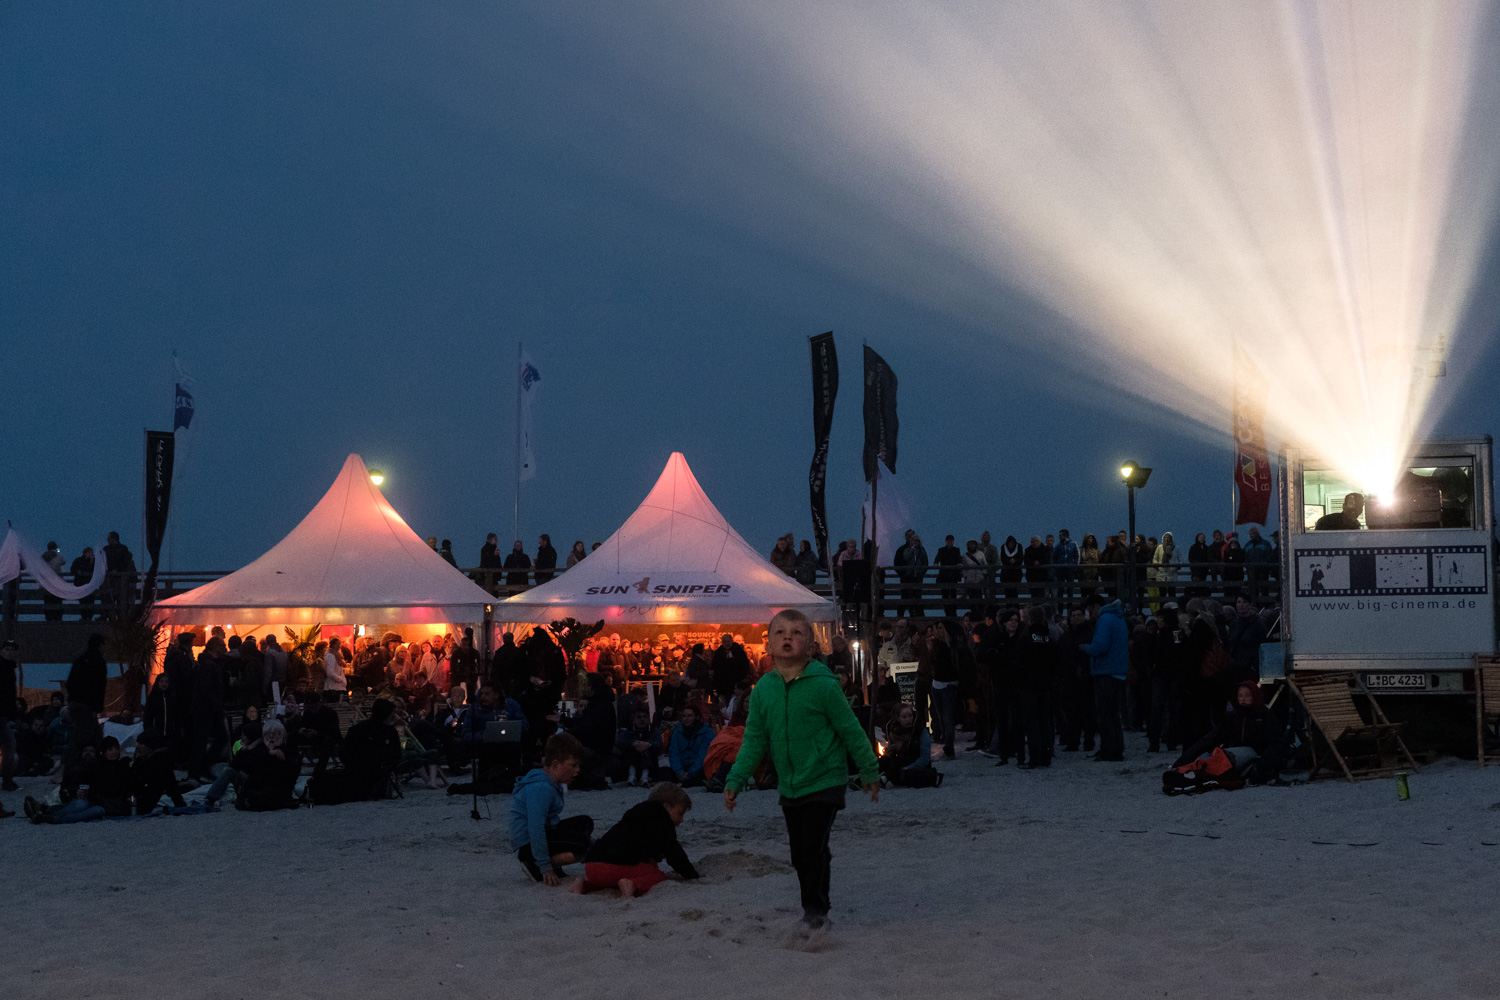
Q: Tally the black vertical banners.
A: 3